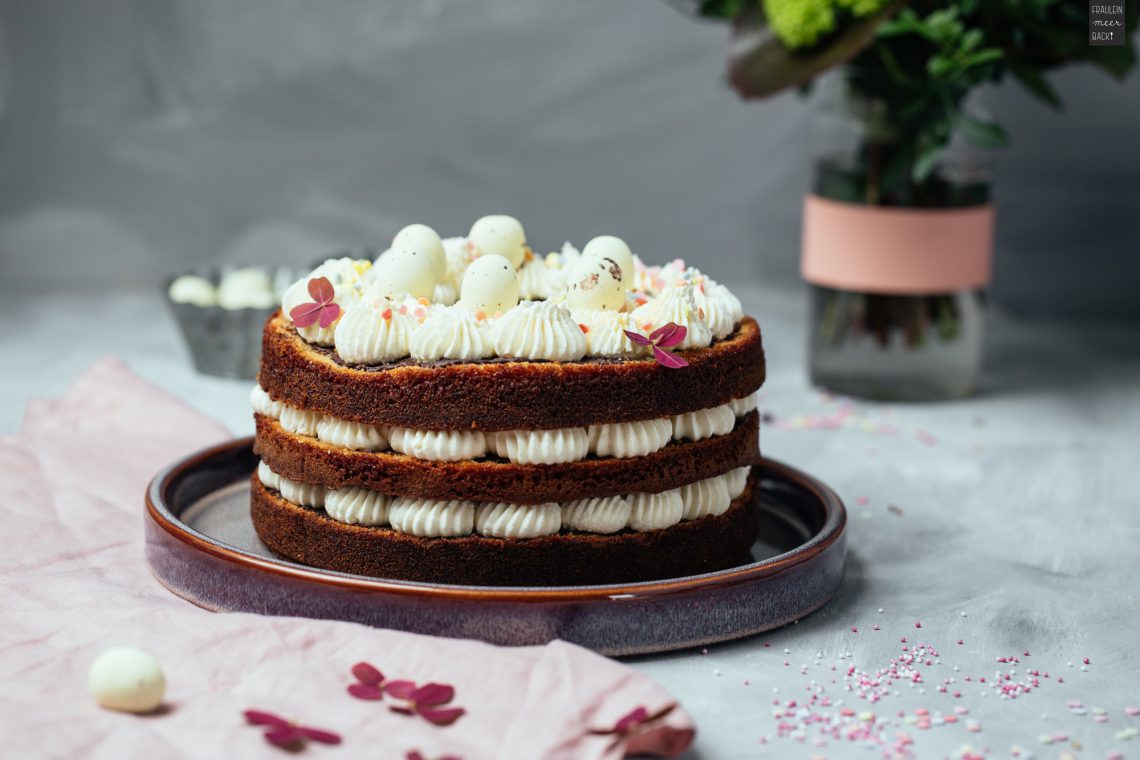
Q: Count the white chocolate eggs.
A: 7